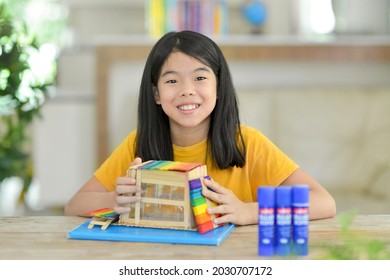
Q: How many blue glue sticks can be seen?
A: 3